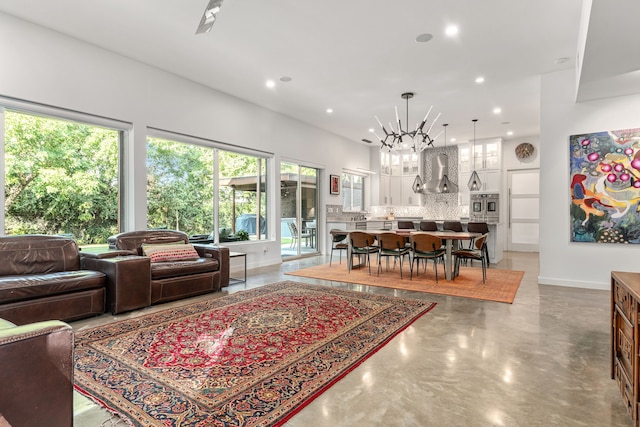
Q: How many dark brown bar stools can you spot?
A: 4